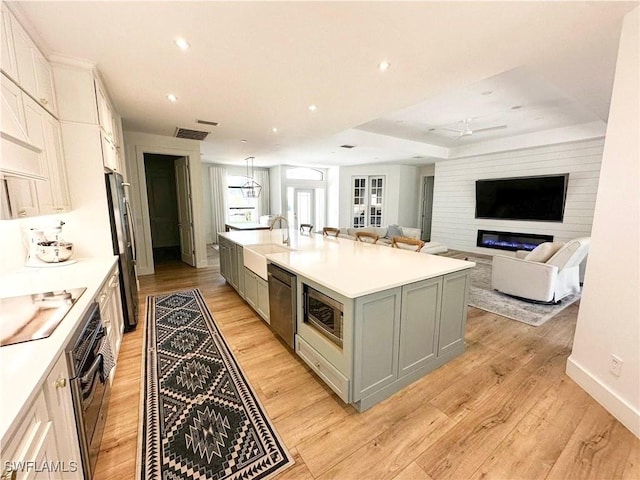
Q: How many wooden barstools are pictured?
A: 4